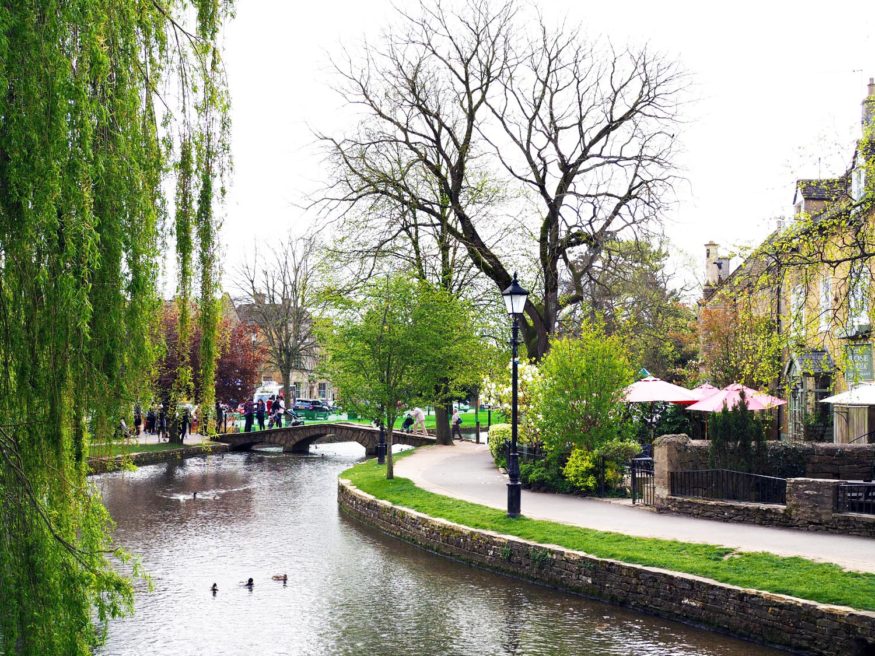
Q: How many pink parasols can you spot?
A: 3